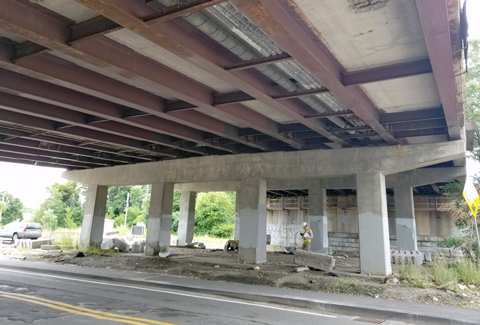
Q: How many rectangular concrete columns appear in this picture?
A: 8